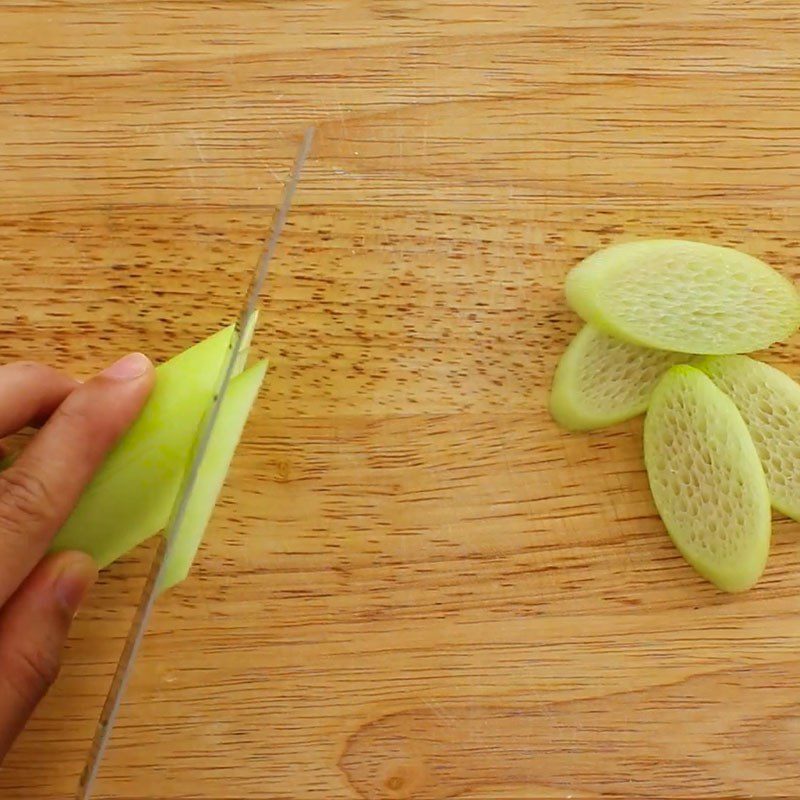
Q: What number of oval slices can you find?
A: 4